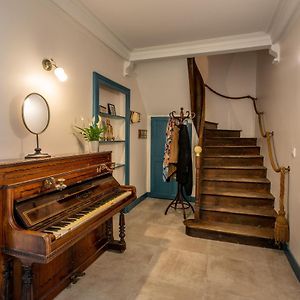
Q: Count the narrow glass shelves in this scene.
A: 3